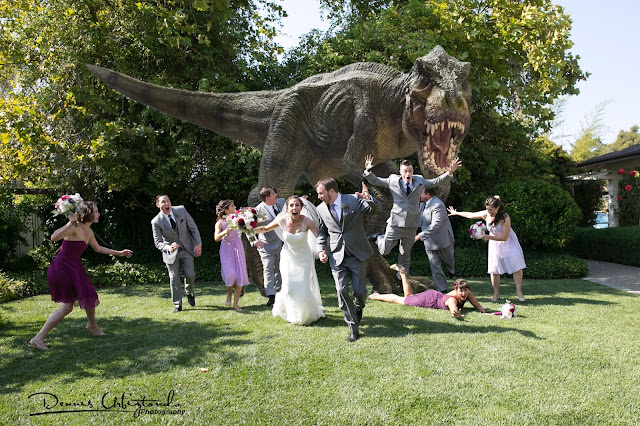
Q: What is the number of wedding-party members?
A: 10